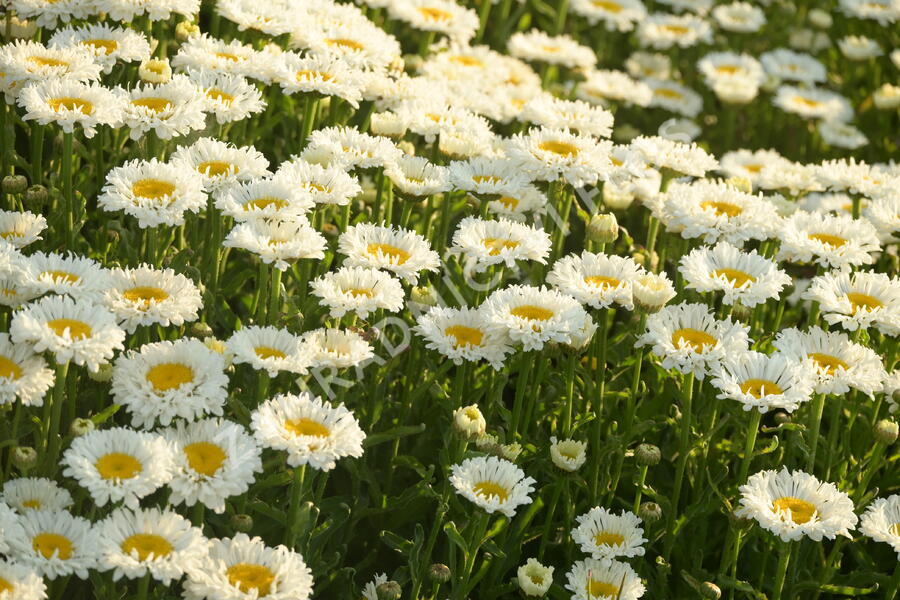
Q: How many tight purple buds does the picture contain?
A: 0